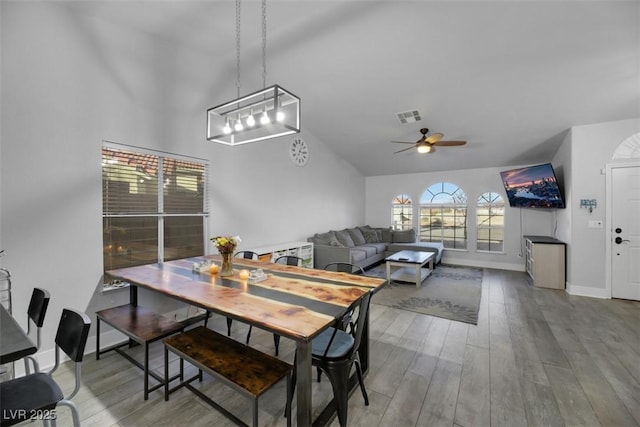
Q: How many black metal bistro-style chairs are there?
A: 4